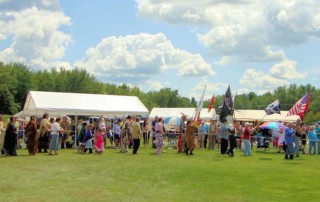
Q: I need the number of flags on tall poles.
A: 5